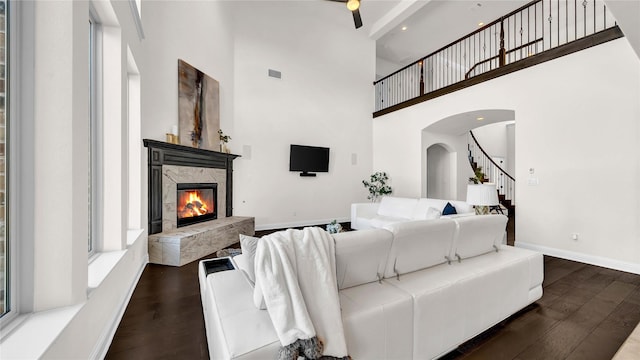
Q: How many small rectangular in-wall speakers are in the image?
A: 2